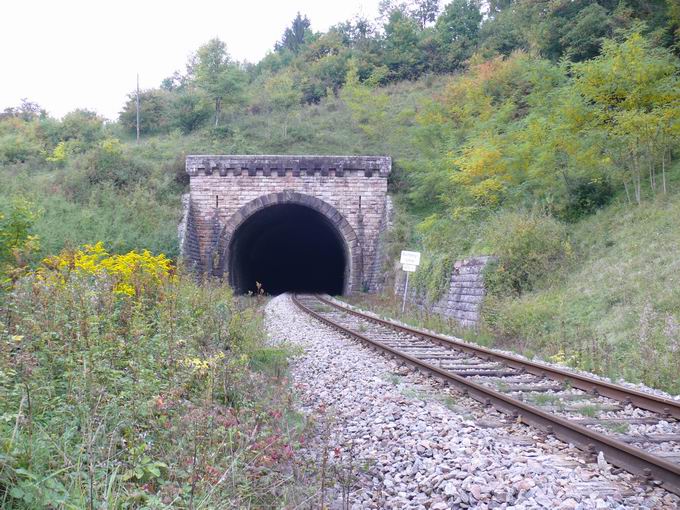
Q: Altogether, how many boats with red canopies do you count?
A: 0